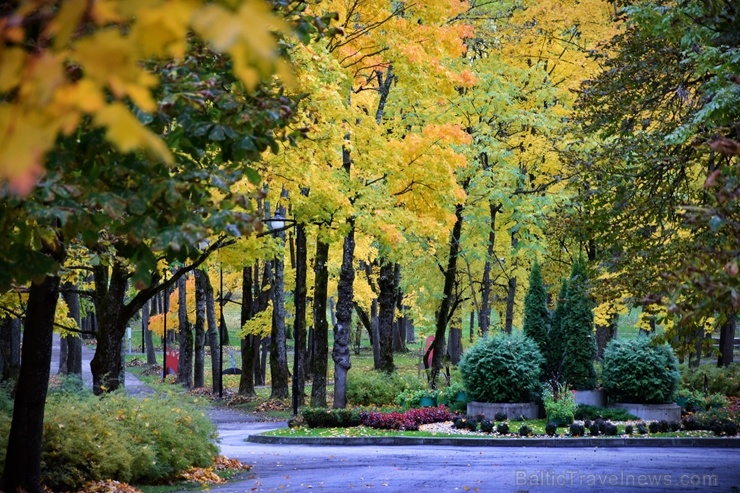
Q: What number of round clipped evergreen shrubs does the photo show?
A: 2